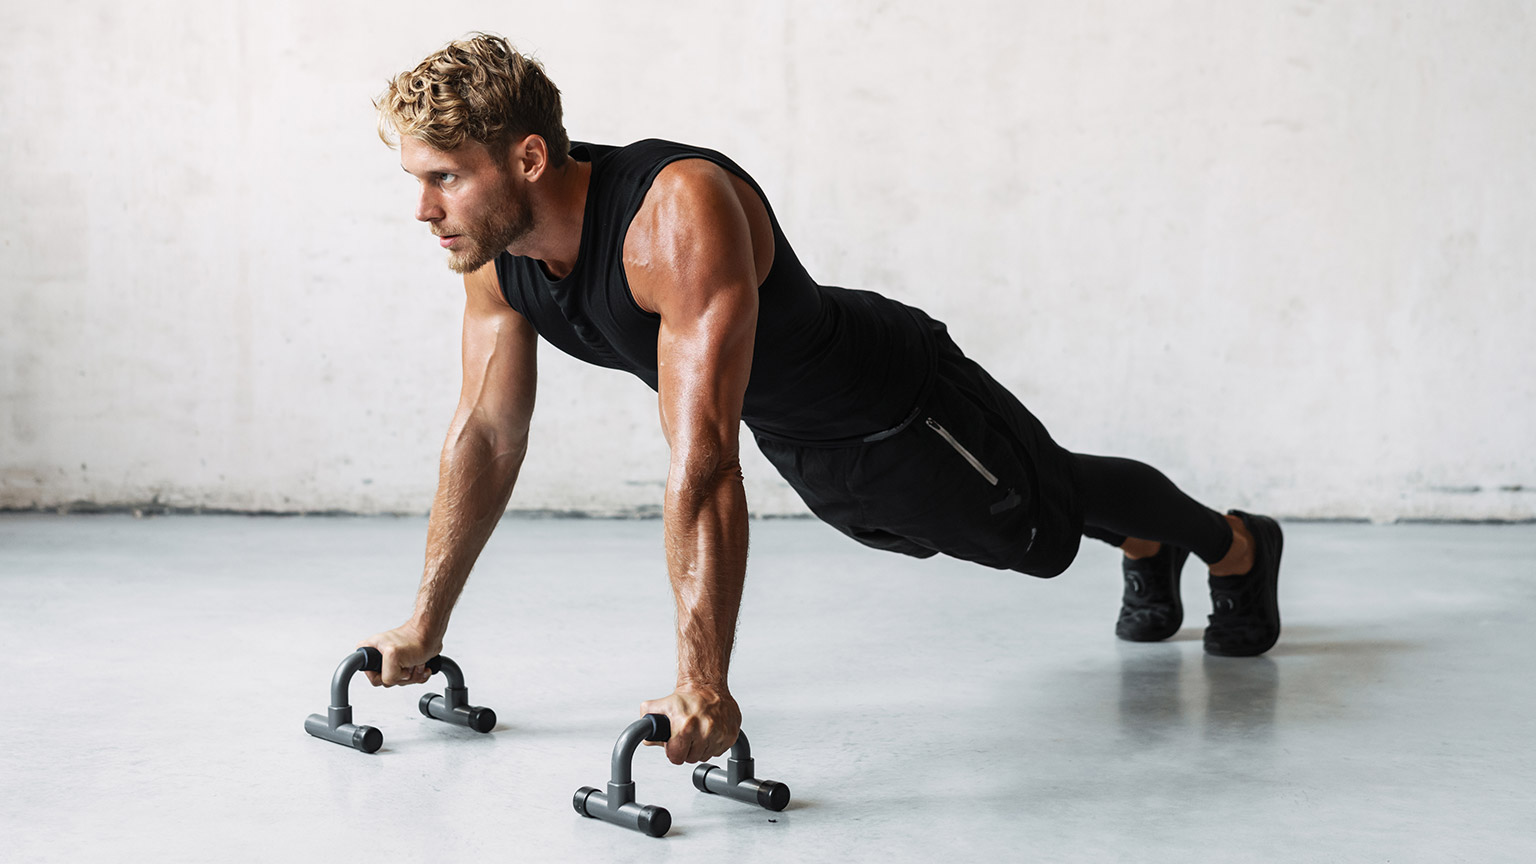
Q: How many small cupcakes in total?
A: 0